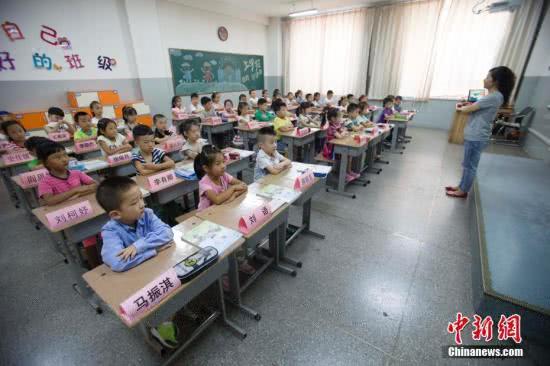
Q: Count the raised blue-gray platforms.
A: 1